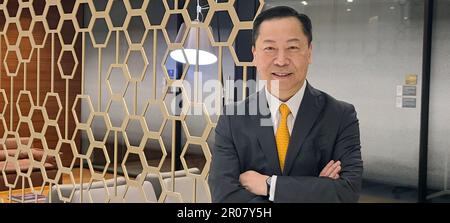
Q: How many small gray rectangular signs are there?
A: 2